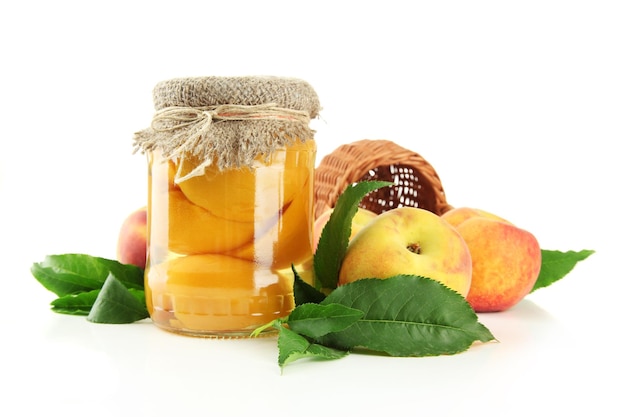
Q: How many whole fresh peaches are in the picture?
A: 5